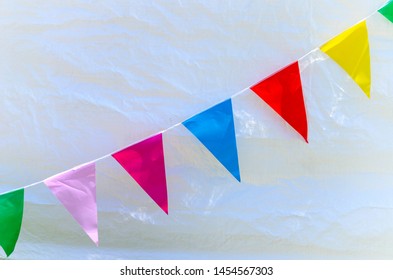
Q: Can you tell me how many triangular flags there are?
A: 7